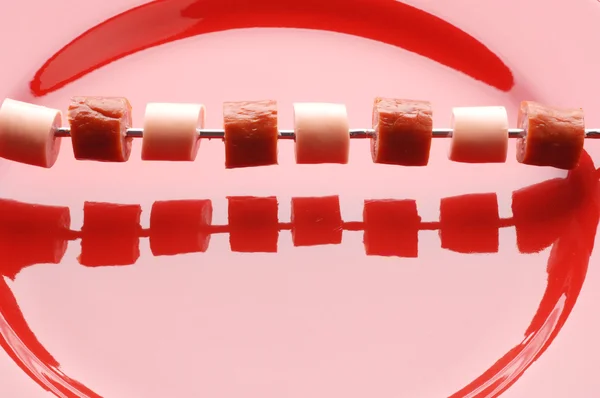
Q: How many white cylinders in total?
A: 4